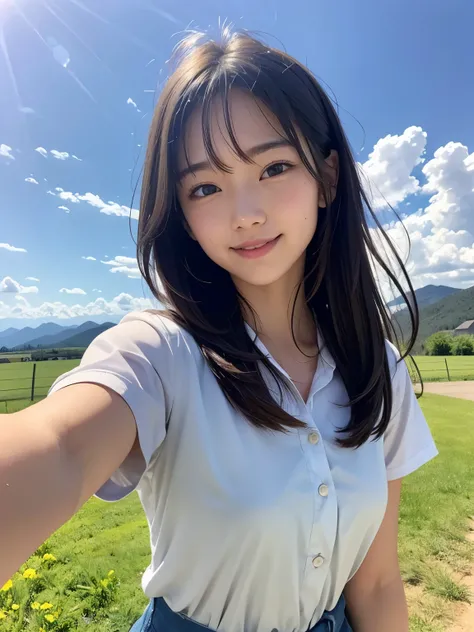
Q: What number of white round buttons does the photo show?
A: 3